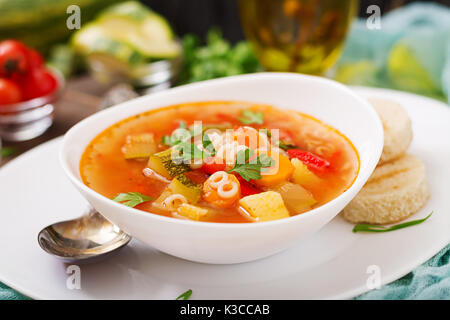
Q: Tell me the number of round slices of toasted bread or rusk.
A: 2